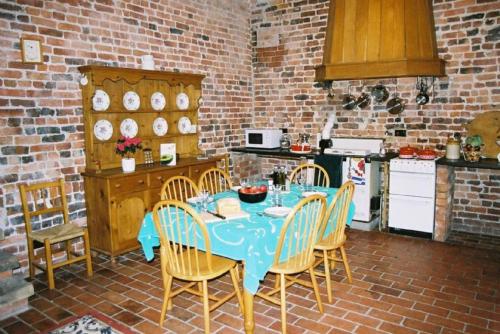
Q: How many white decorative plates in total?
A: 8